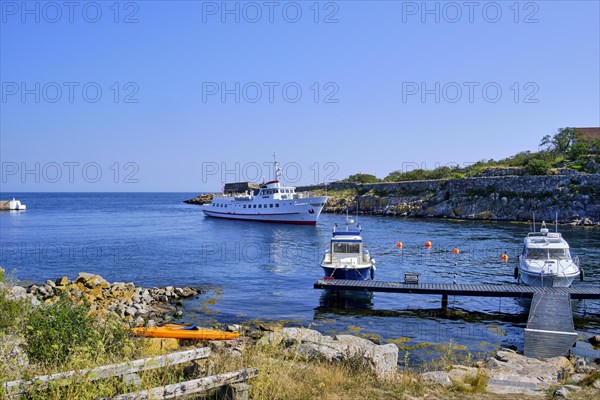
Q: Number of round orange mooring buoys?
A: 4